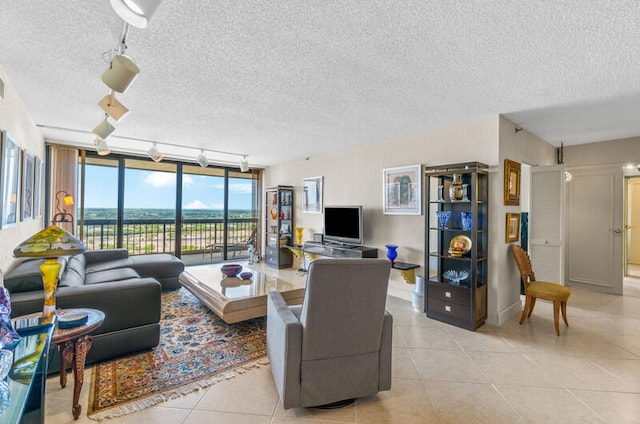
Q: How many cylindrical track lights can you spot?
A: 8